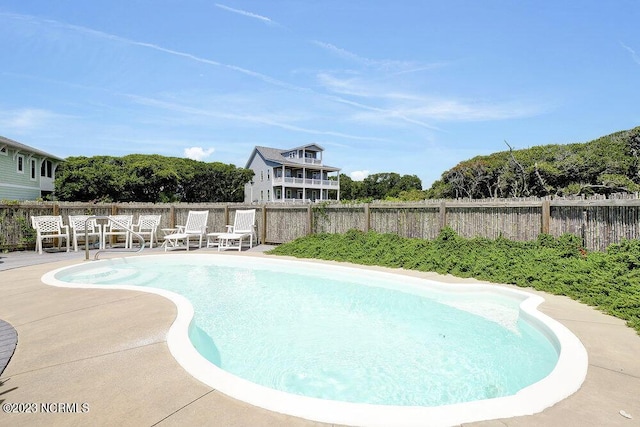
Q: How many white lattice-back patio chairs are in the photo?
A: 4